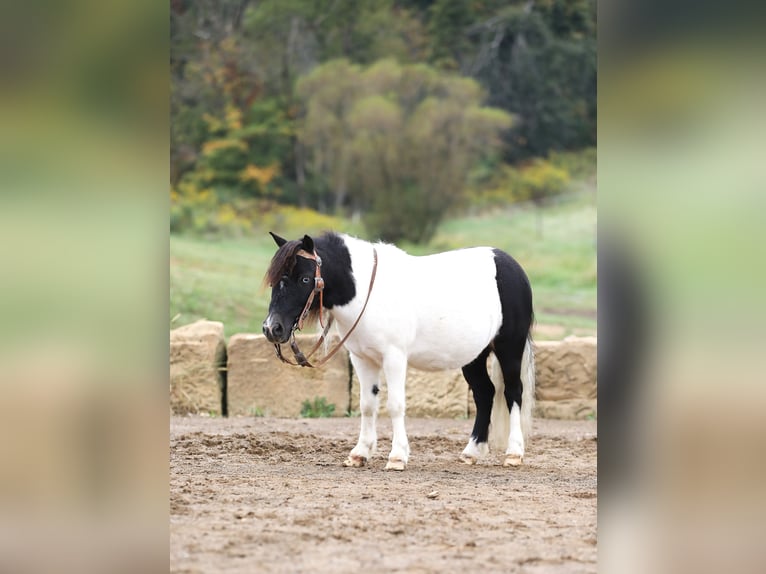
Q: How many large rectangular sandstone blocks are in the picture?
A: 4